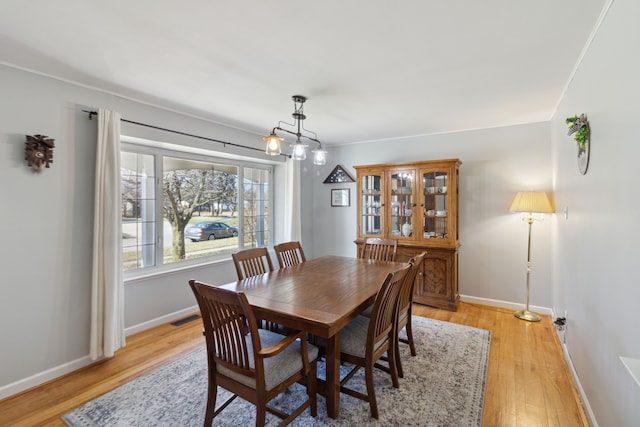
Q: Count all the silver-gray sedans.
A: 1